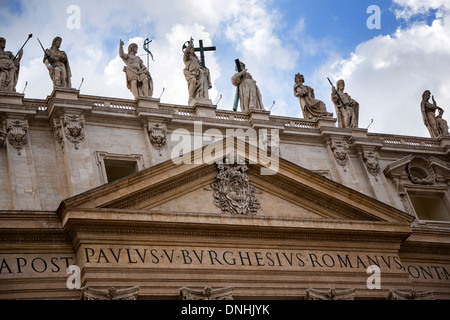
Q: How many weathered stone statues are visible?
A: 8